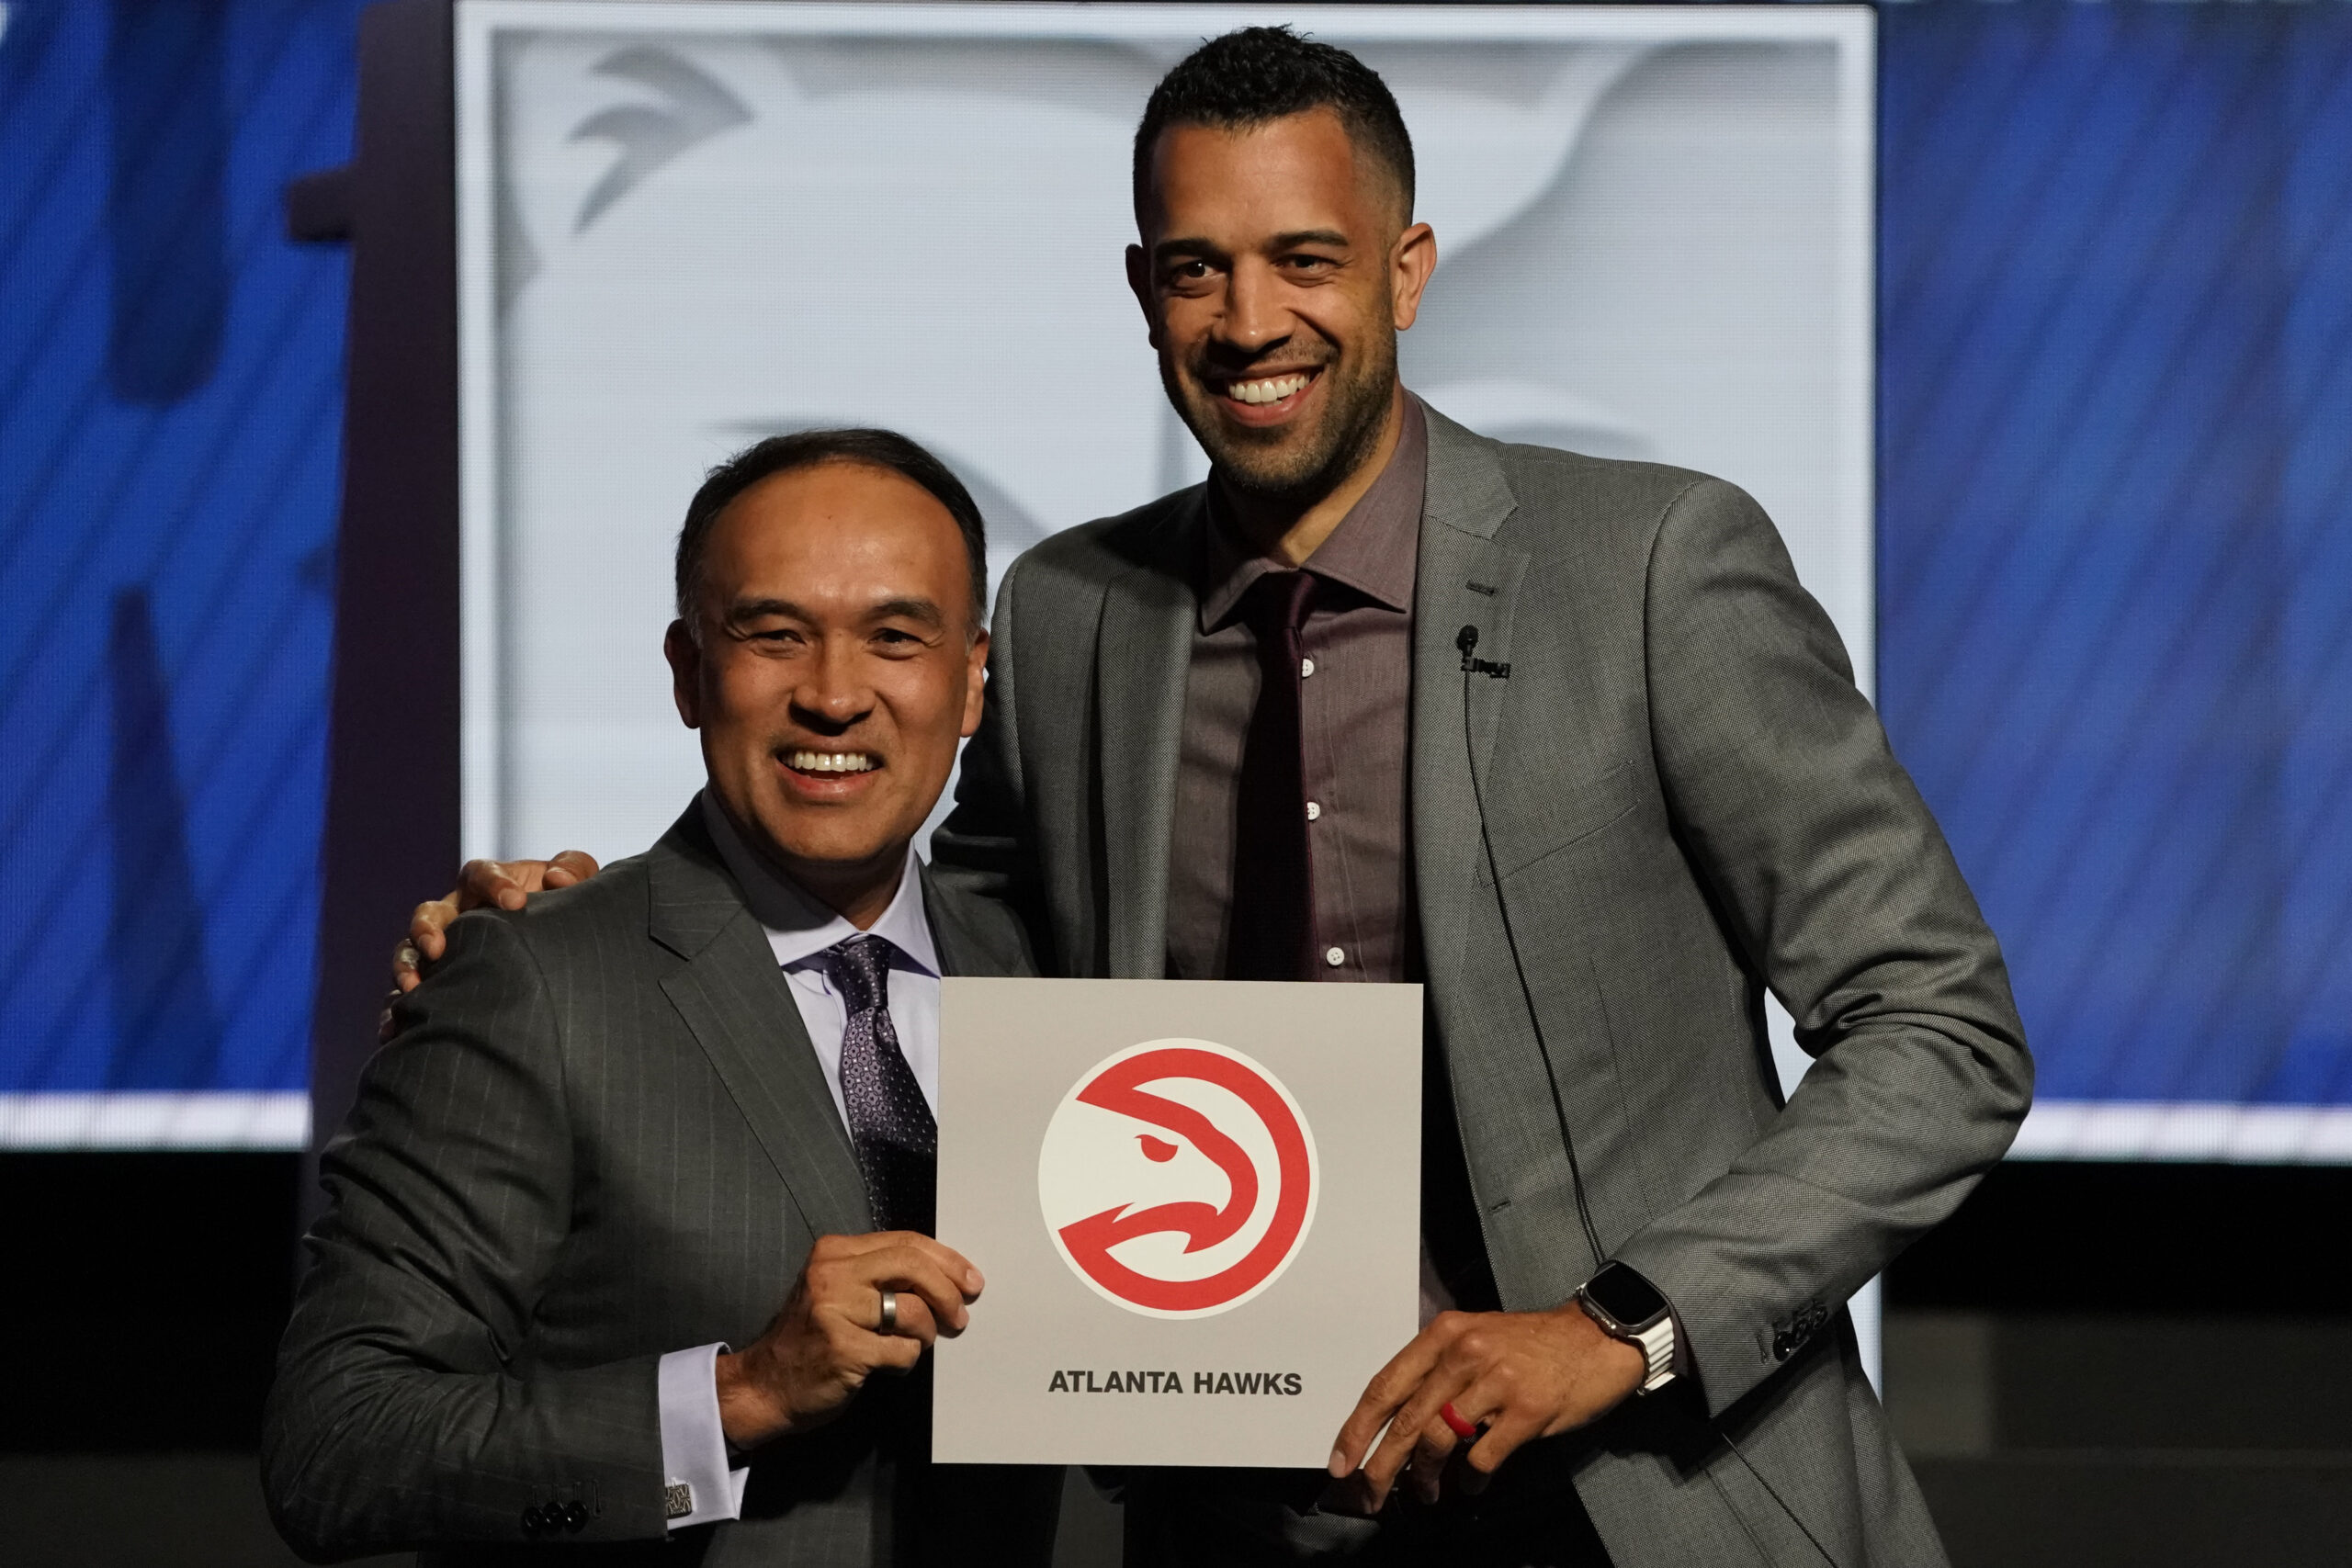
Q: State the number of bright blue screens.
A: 2